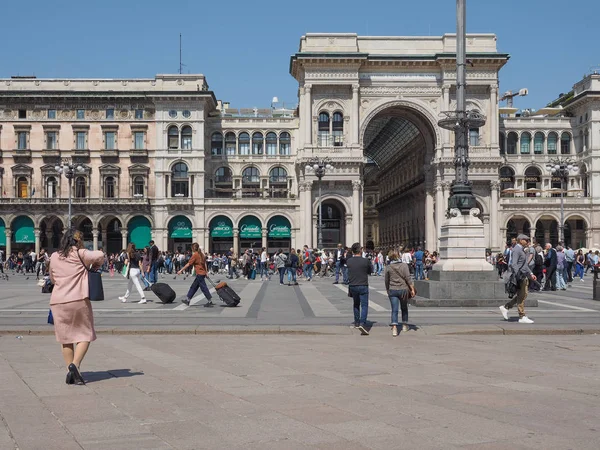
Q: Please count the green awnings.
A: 7